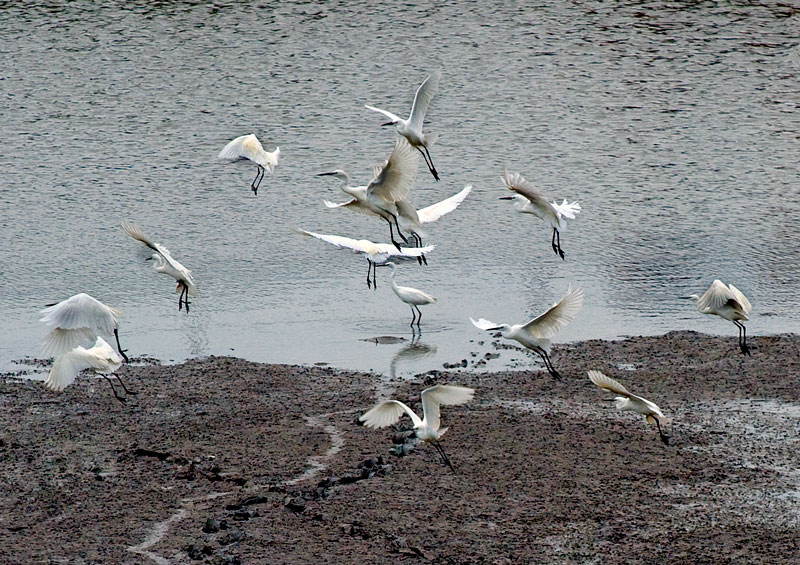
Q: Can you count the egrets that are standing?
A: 1